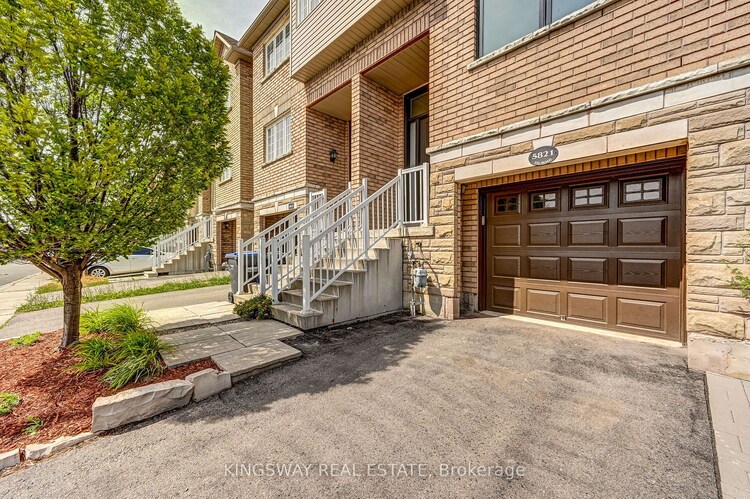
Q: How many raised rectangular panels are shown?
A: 12